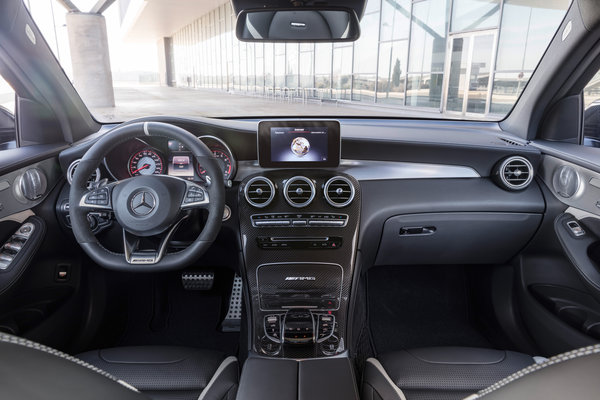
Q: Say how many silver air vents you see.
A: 5